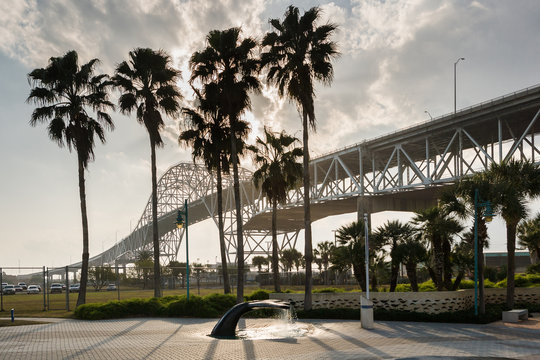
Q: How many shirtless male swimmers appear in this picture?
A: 0